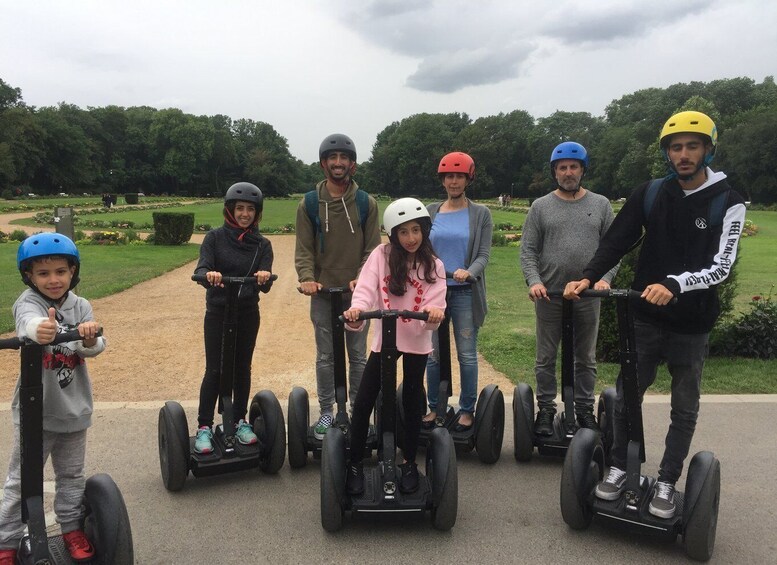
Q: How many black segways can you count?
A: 7